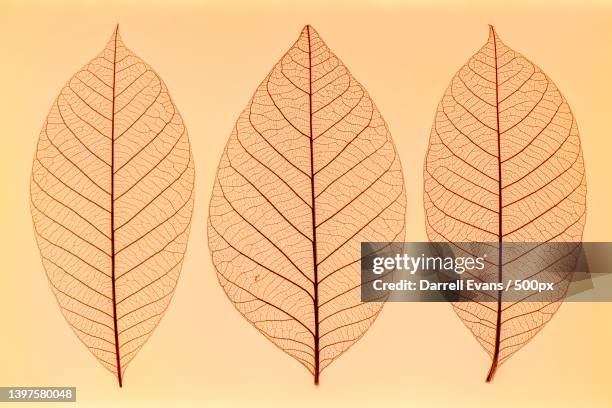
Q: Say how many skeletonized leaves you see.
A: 3